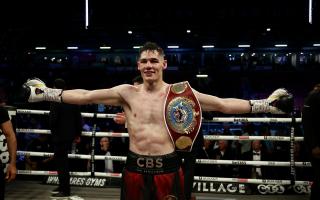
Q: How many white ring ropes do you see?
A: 4